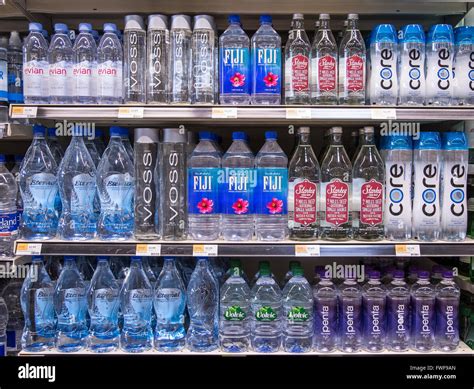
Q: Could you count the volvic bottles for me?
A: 3